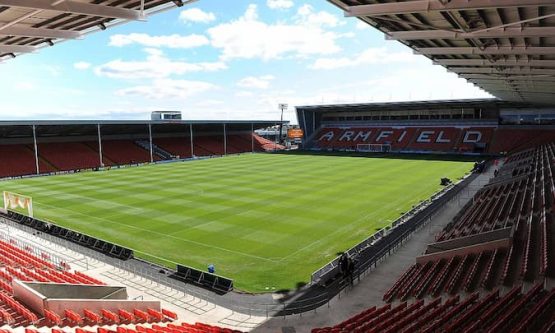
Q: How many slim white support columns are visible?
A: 6